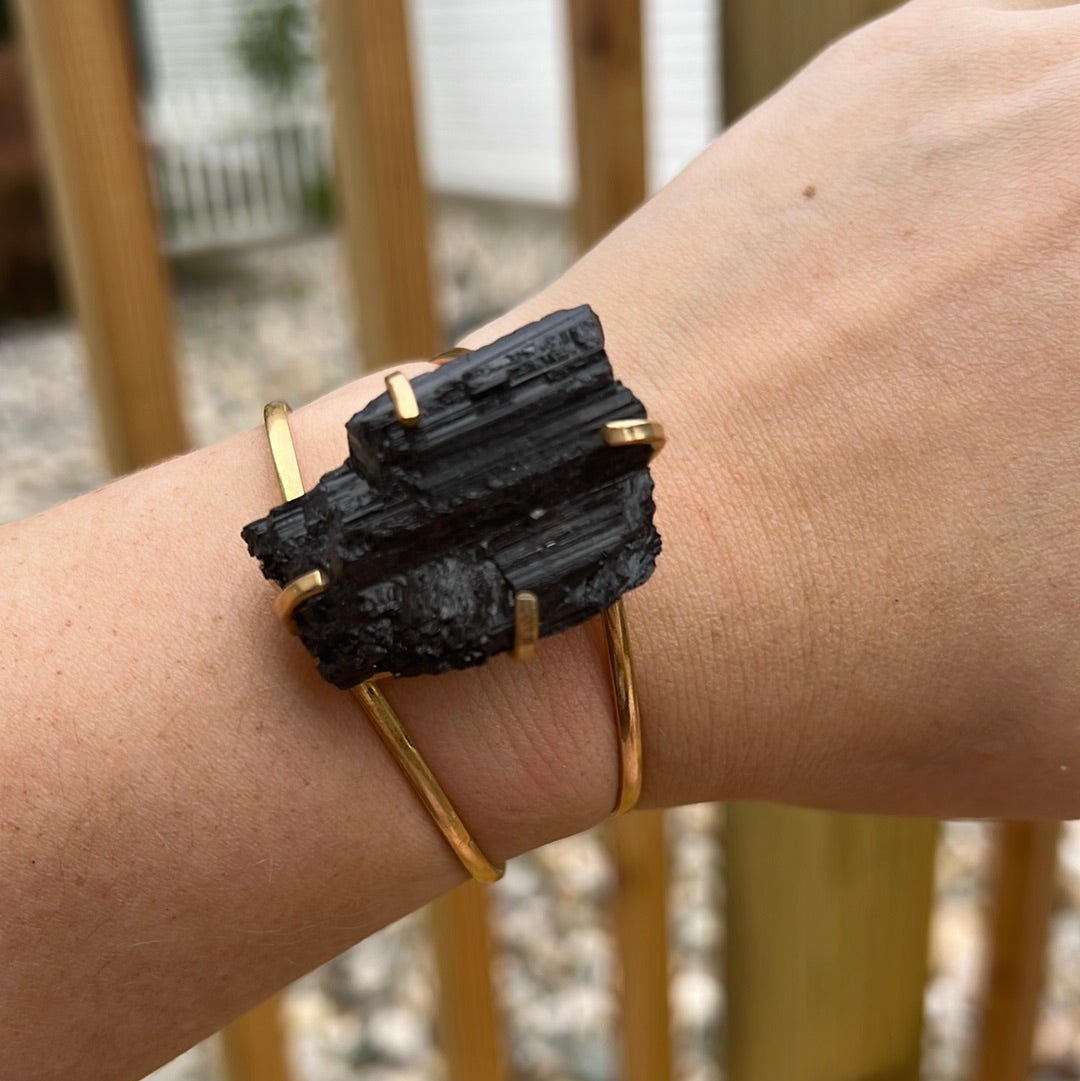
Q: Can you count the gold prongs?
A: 4